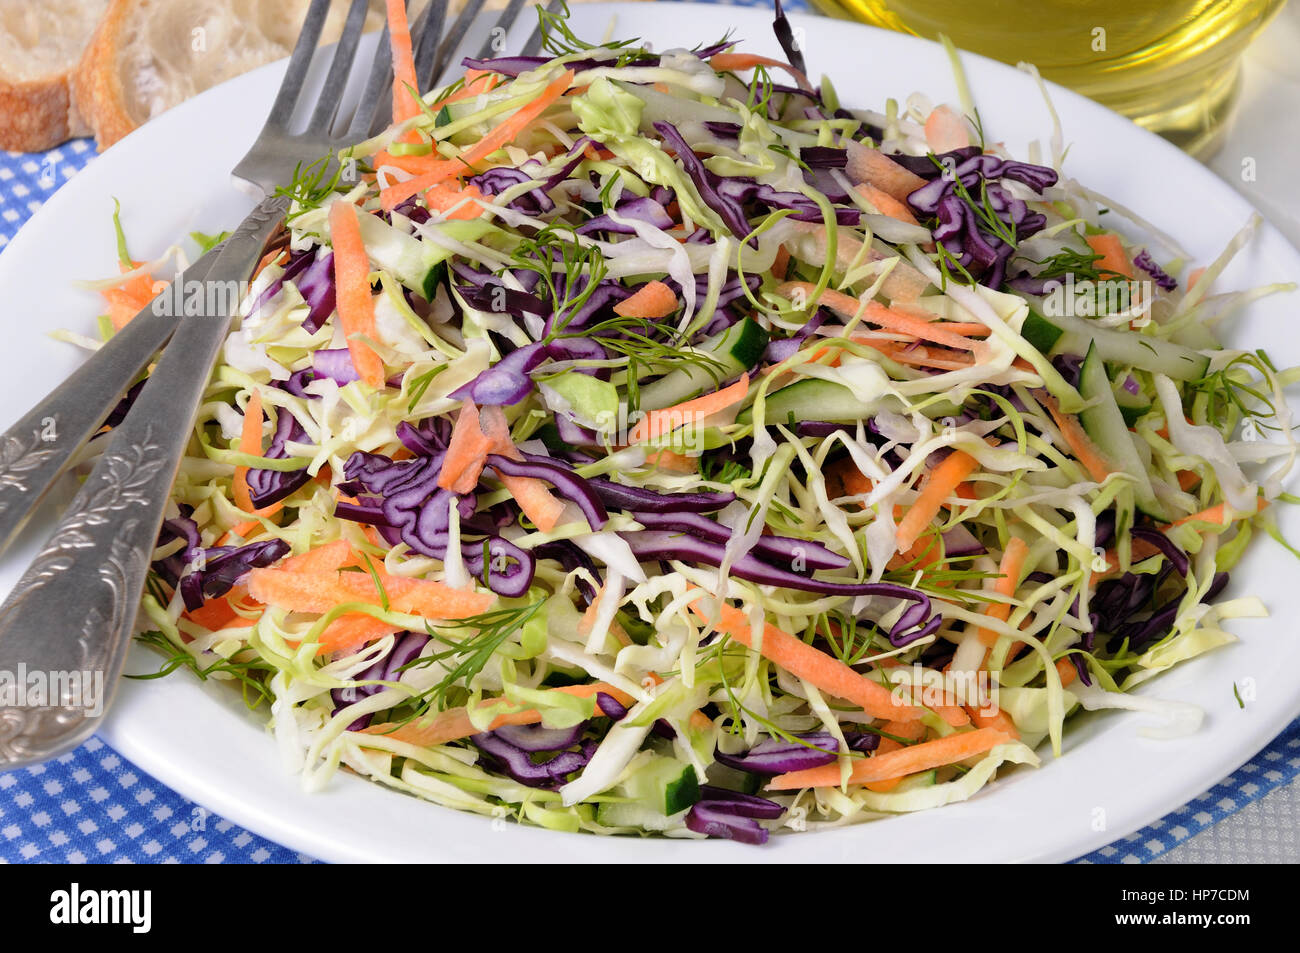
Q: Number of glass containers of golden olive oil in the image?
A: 1